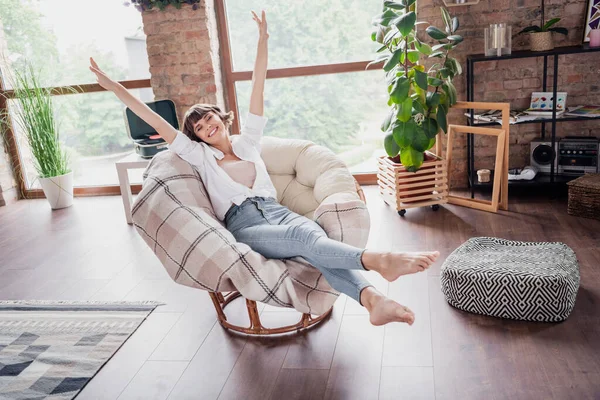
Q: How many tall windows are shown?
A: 2